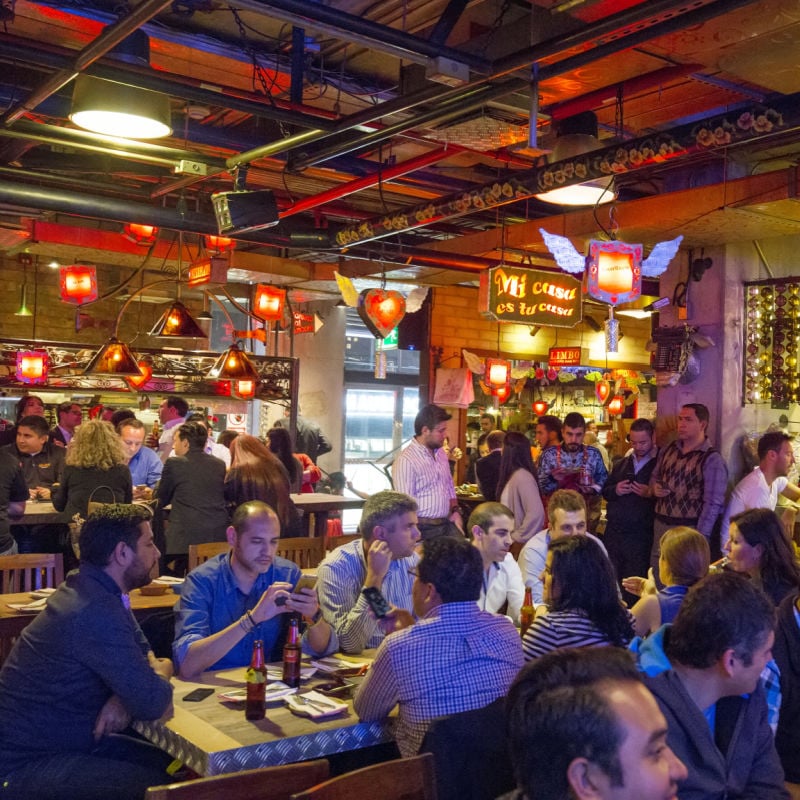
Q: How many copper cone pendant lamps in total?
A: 3